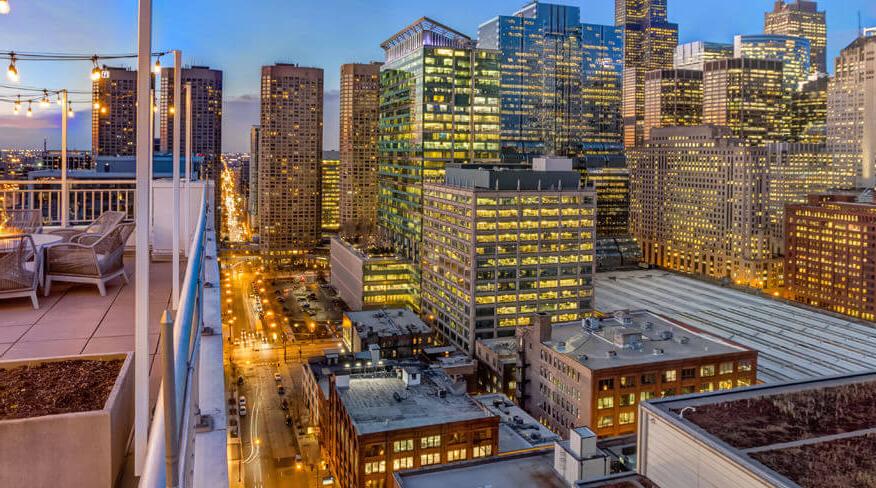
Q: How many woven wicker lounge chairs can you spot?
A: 4